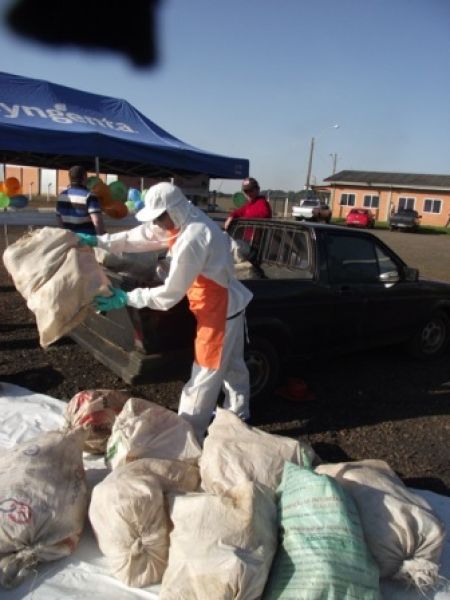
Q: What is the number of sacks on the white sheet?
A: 8